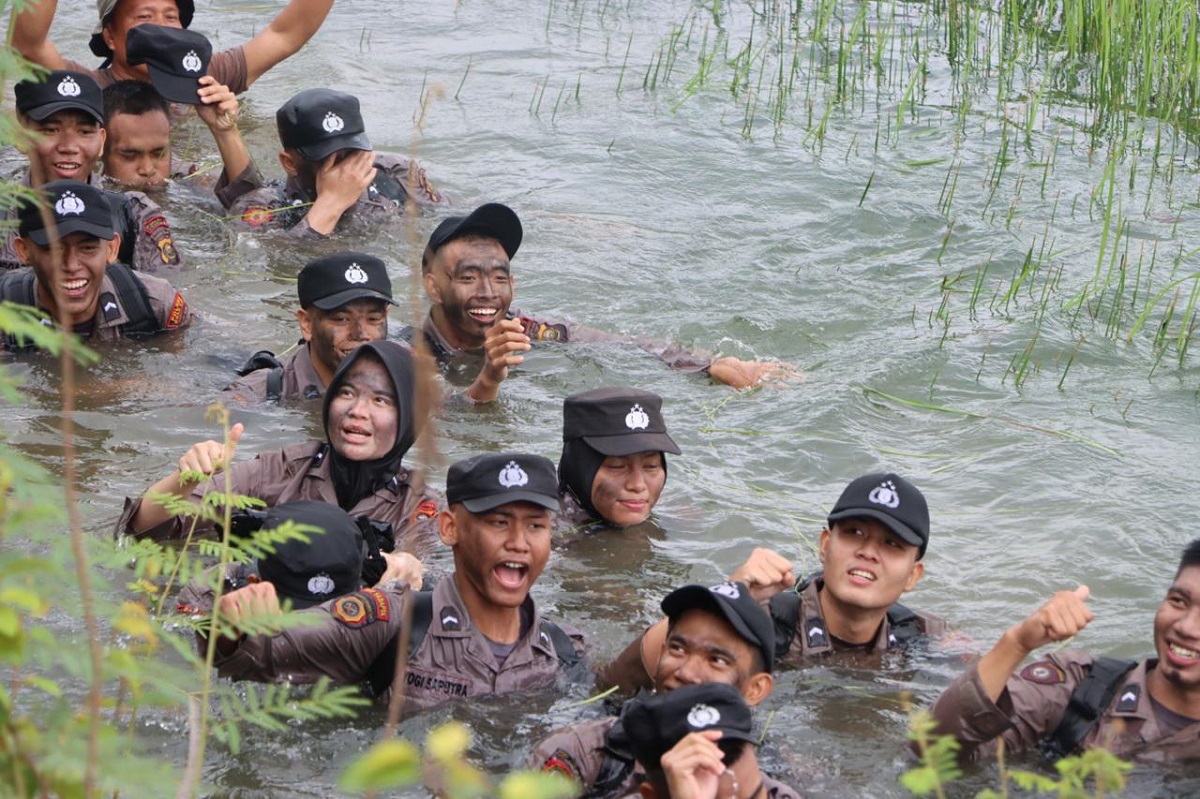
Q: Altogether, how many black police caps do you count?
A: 12